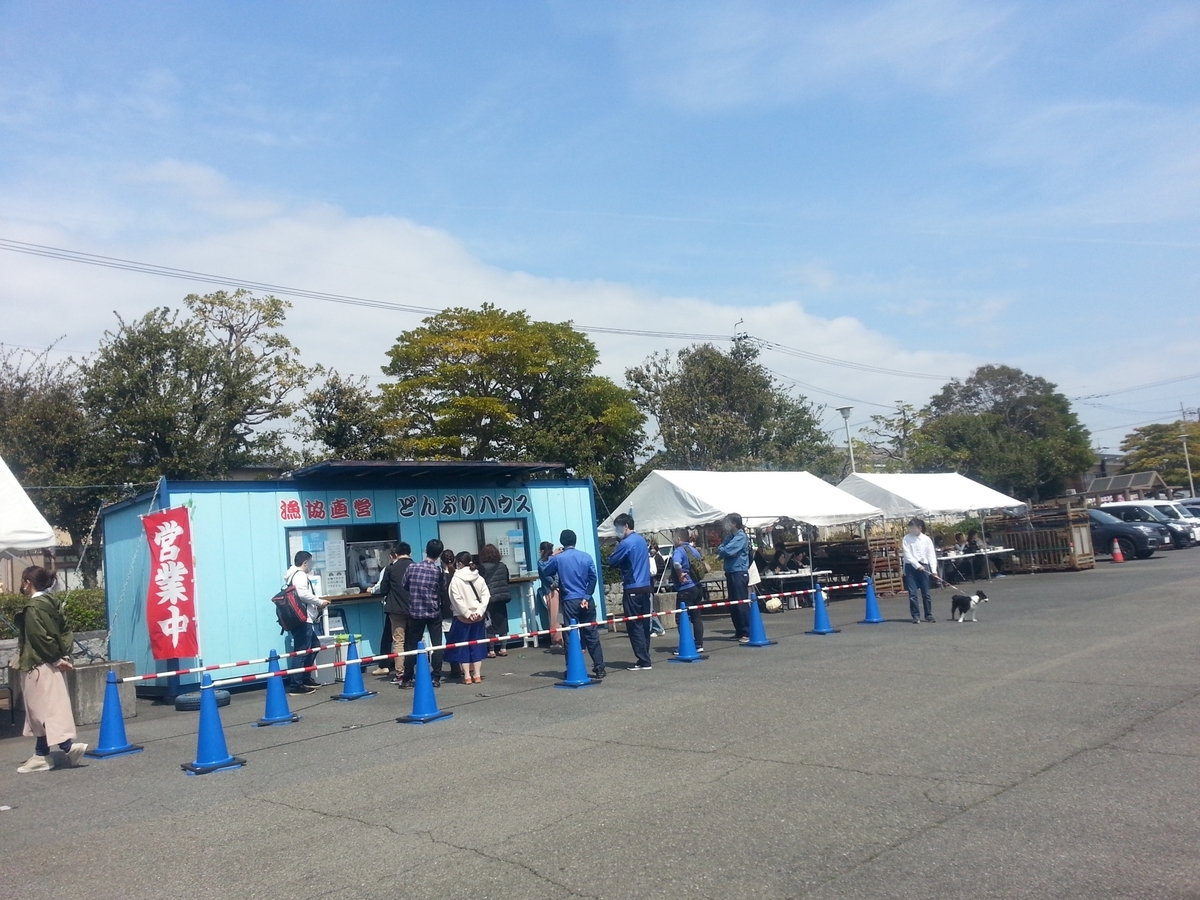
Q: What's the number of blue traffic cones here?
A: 10